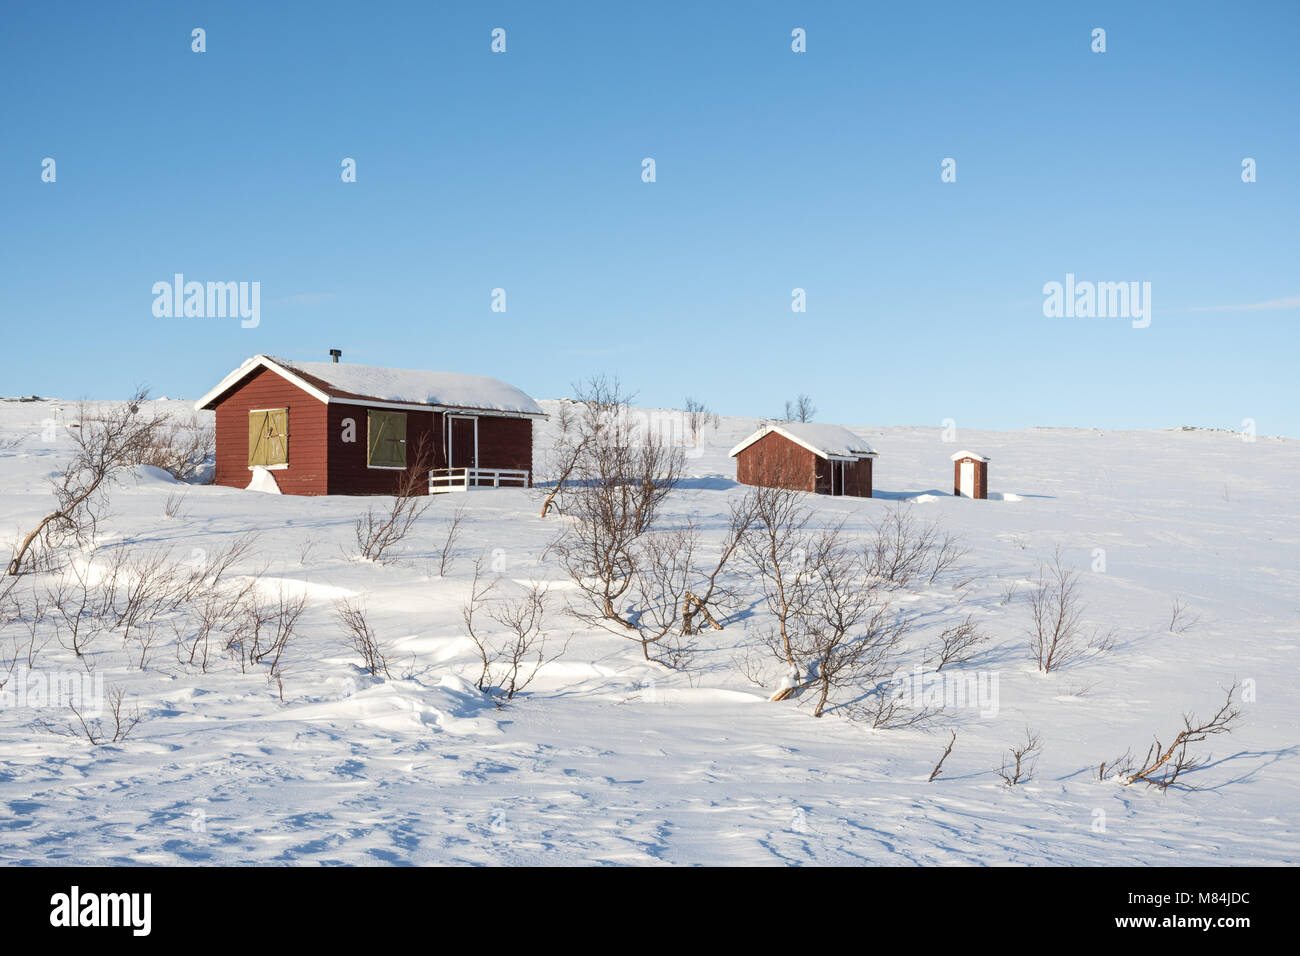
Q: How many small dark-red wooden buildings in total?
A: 3